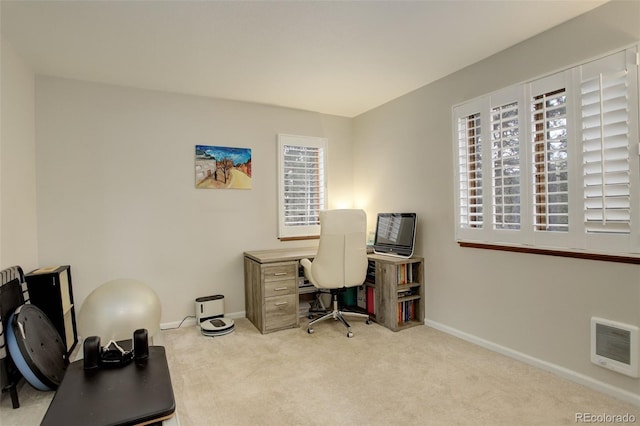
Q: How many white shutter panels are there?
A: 5